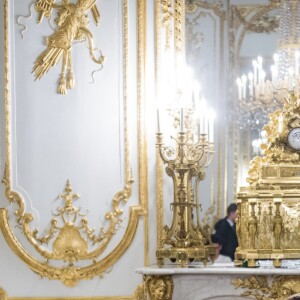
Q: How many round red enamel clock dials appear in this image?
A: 0